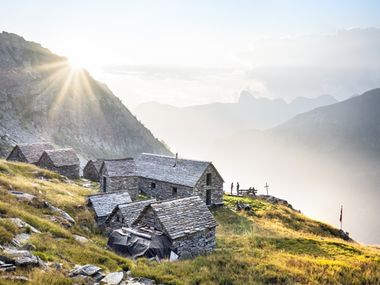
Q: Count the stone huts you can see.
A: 8